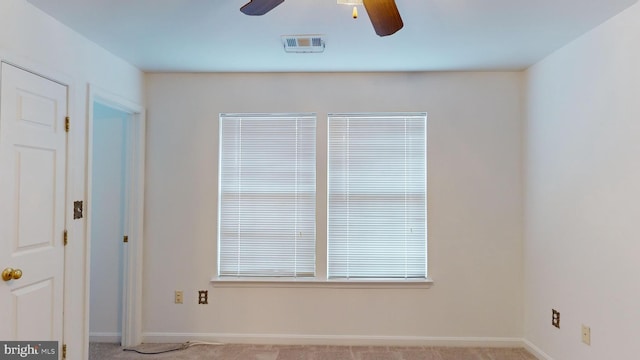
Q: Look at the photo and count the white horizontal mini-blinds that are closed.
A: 2